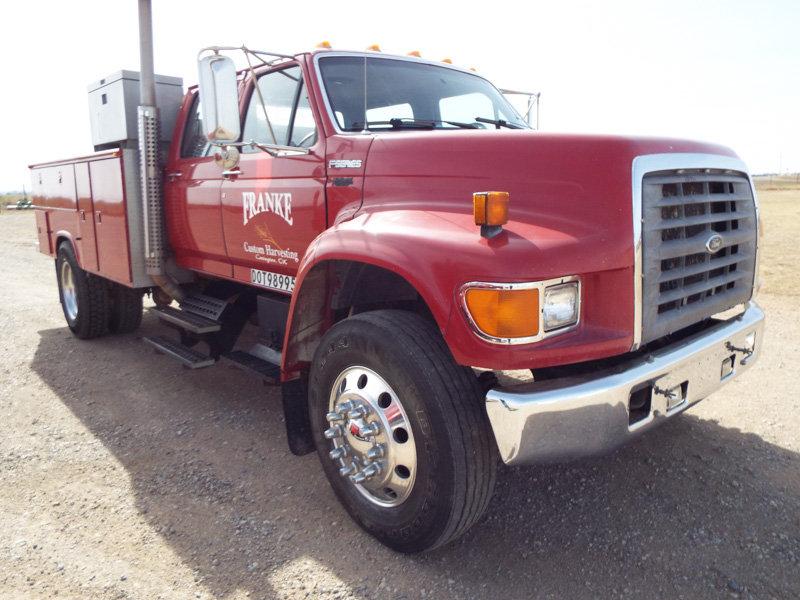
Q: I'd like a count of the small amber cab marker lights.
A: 5